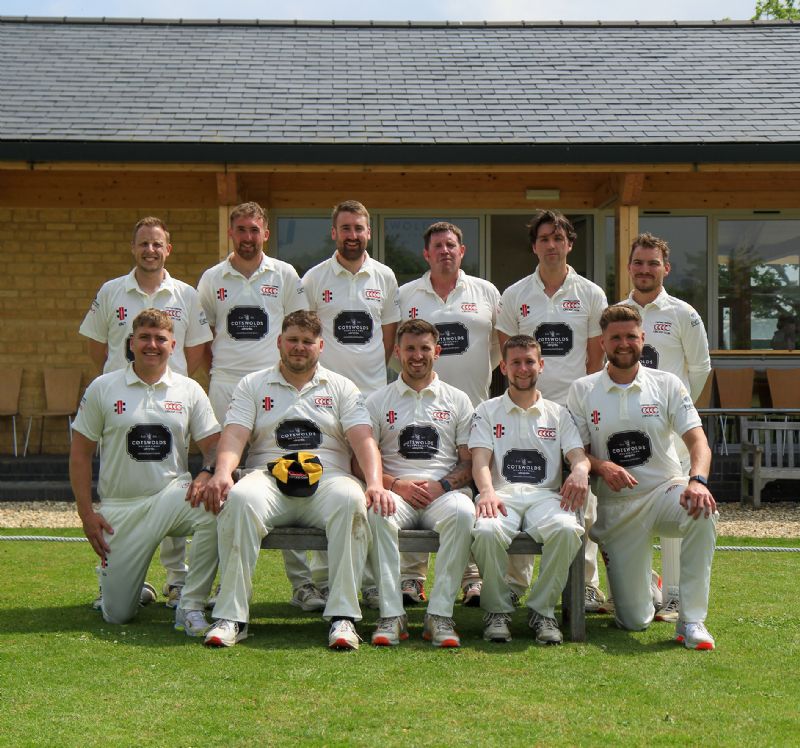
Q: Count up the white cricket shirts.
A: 11